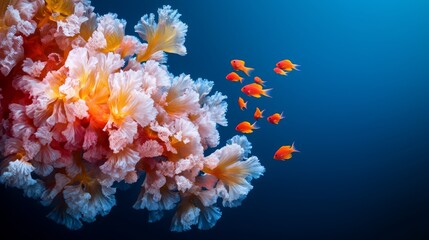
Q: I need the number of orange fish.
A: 11